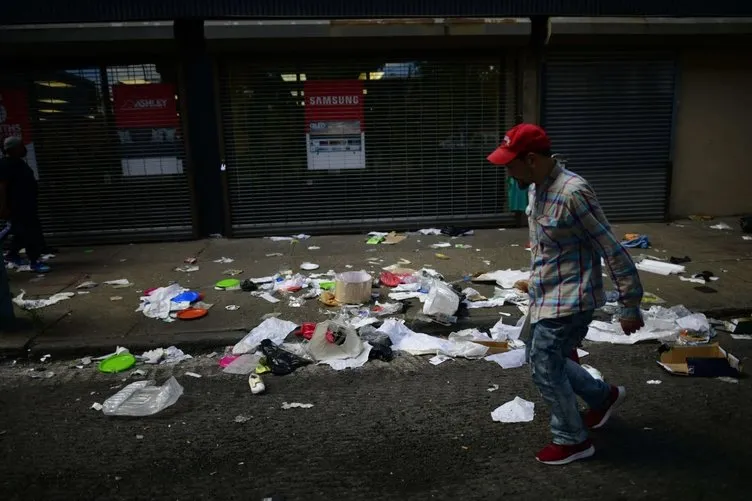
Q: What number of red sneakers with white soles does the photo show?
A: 2